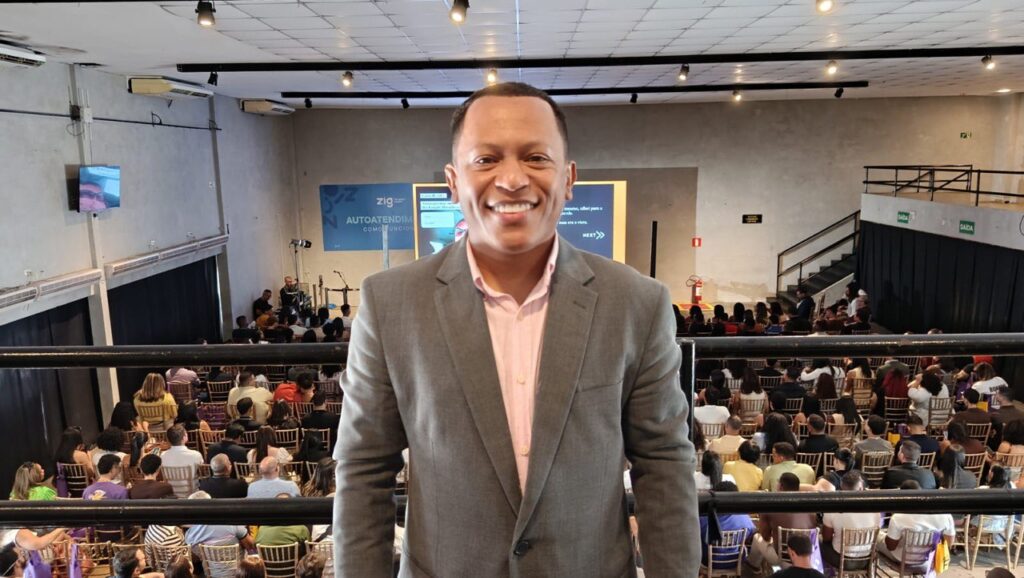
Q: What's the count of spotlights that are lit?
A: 9